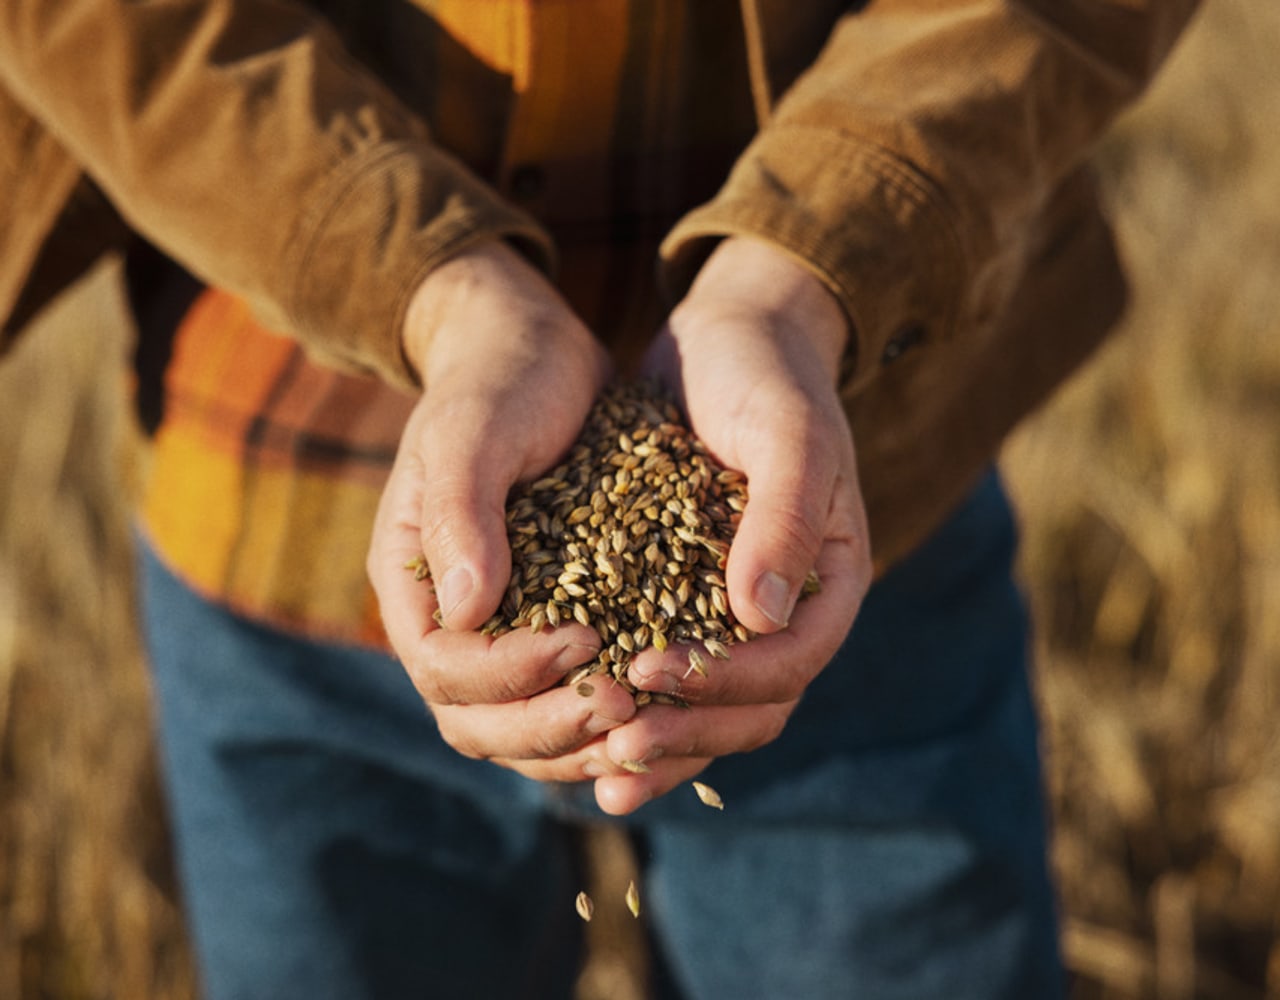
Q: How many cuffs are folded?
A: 0